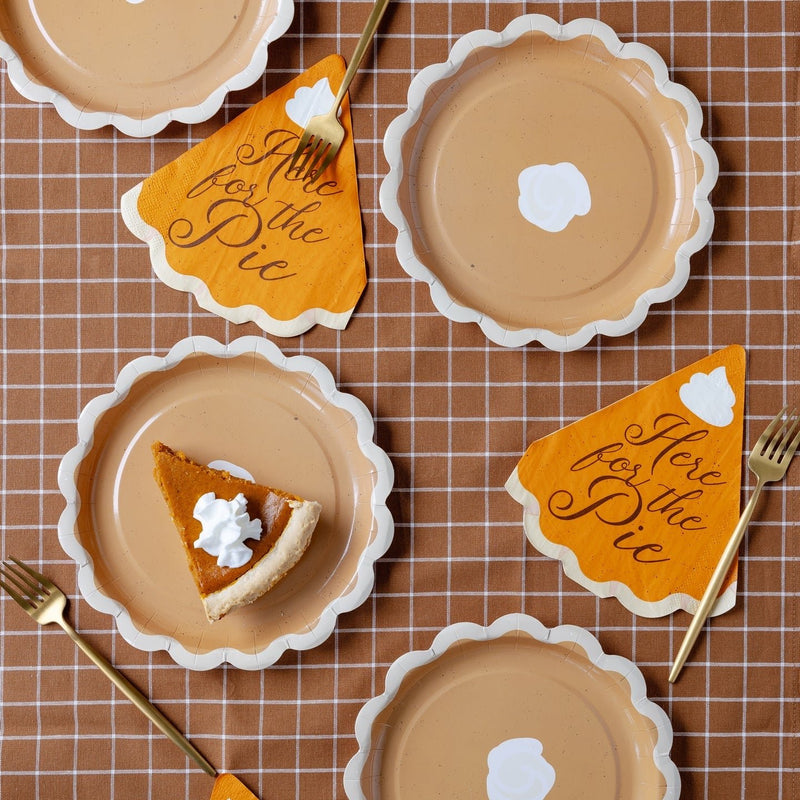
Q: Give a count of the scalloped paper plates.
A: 4